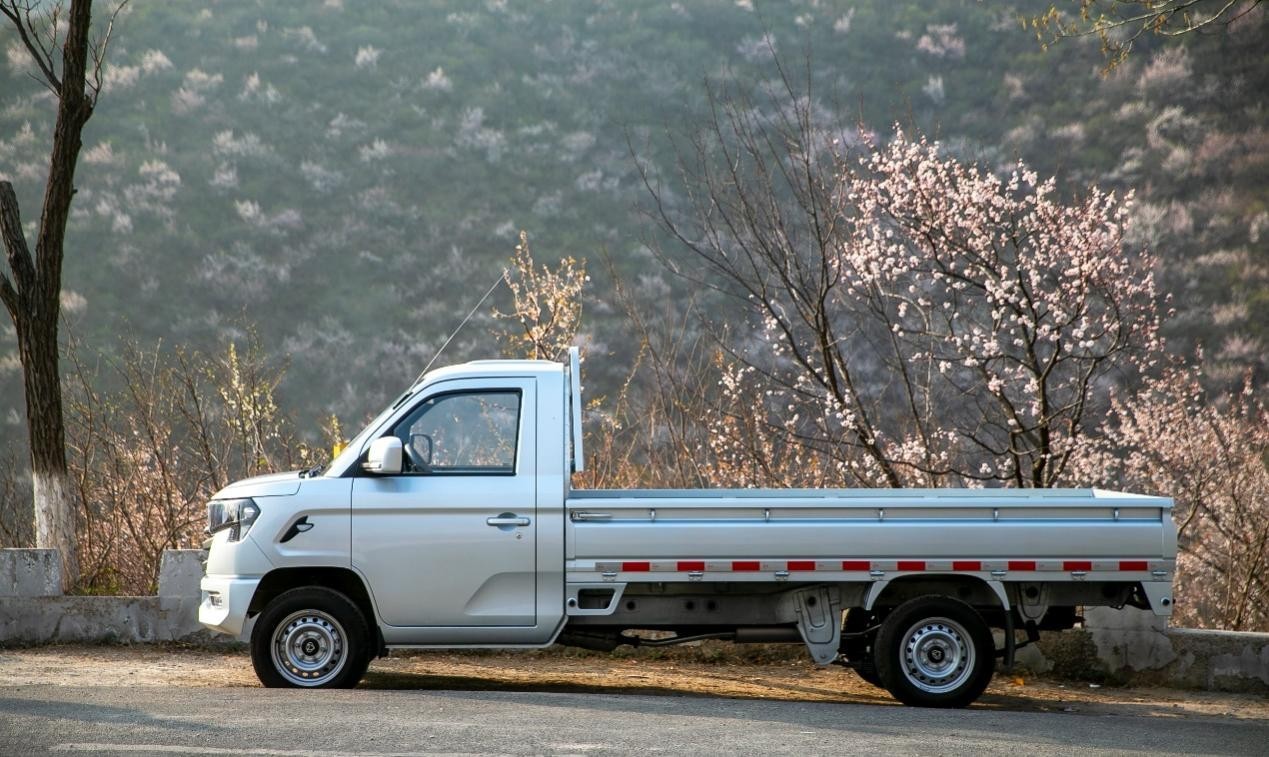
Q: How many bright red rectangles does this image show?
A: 10